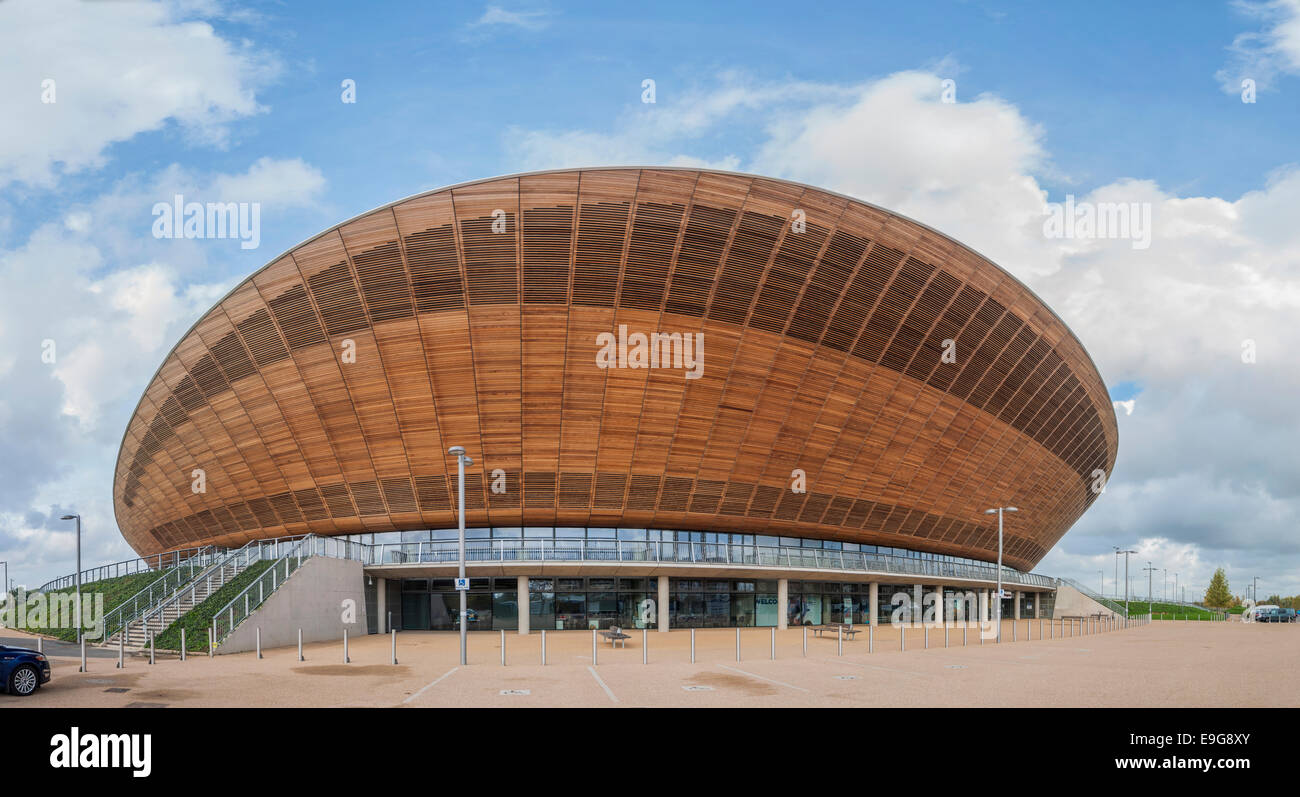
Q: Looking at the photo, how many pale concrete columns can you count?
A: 9